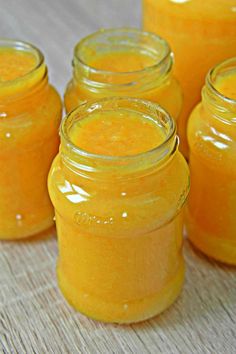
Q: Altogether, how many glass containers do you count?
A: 5